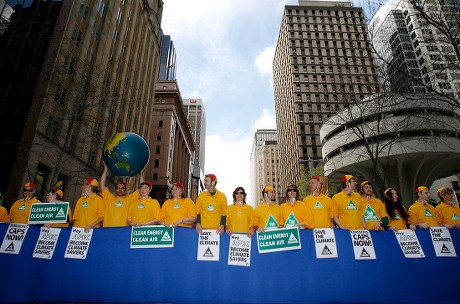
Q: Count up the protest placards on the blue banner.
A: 11